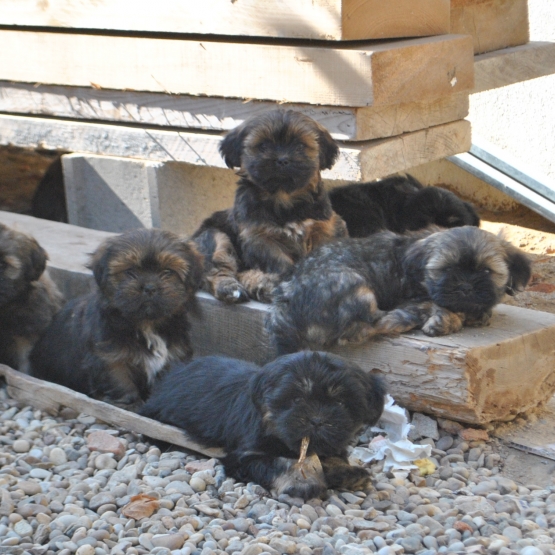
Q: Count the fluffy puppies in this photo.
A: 6